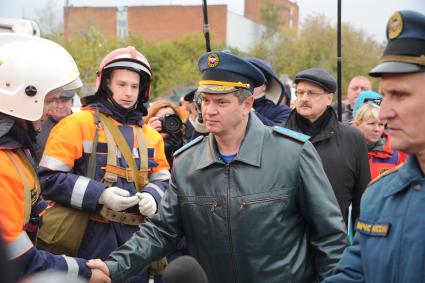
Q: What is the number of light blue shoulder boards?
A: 2